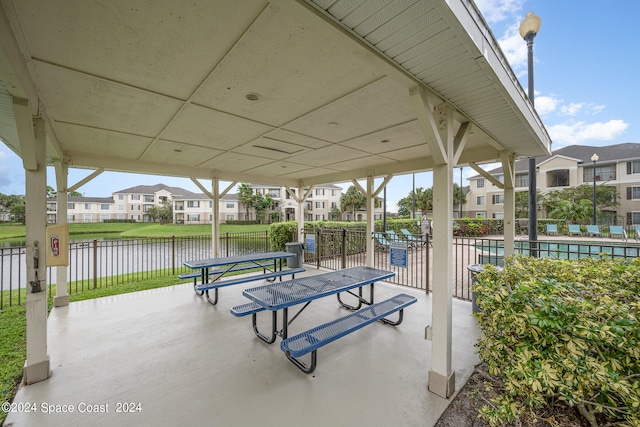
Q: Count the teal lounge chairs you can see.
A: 8